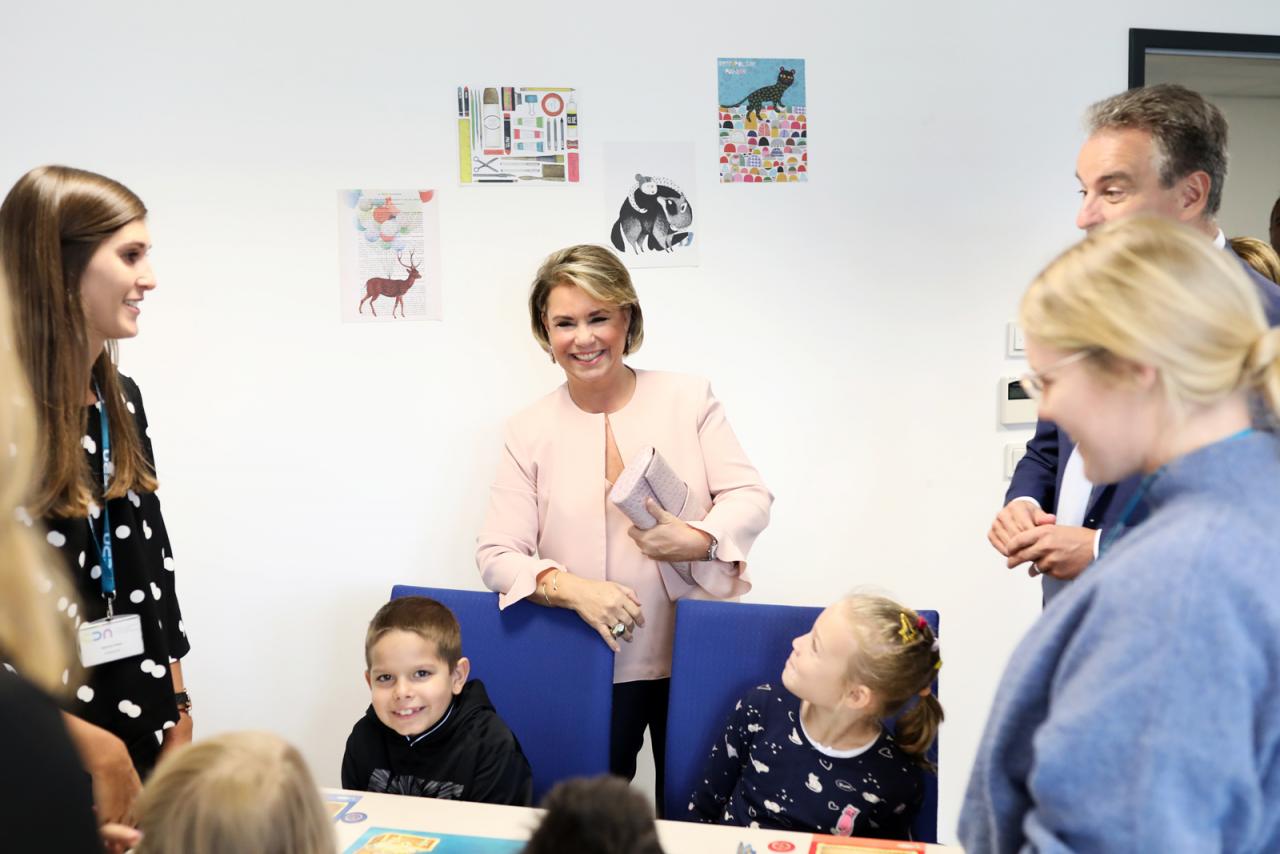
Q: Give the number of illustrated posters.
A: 4